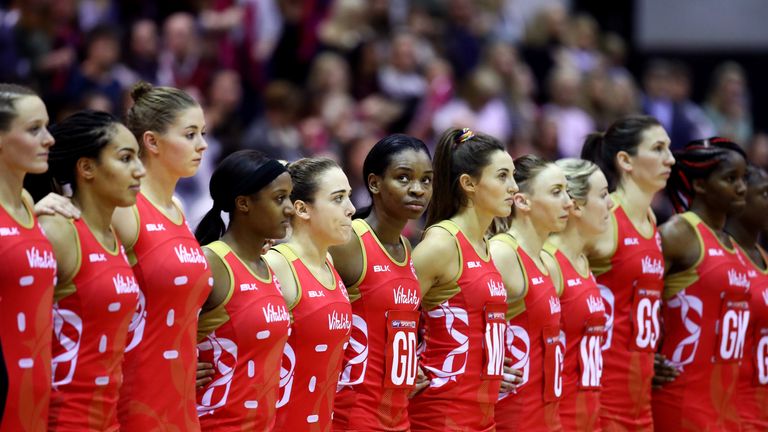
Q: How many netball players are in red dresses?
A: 12